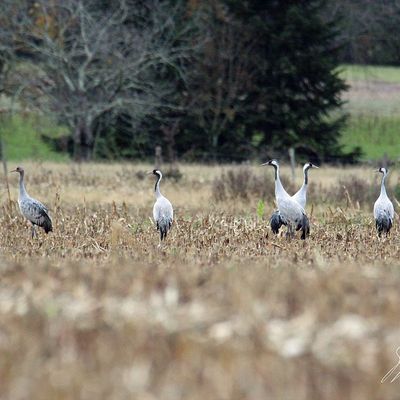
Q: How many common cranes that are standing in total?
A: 5